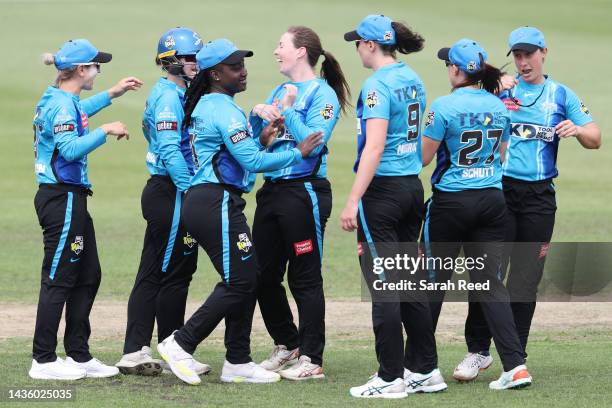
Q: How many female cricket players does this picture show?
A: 7